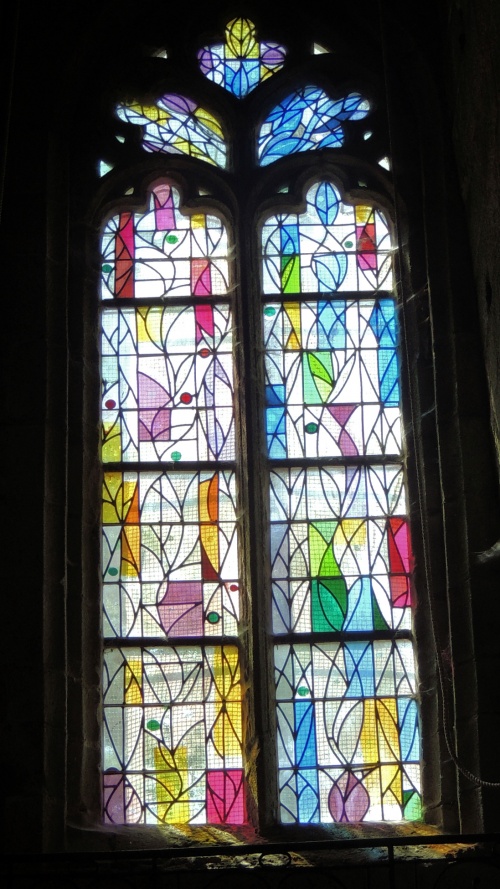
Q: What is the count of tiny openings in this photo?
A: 10